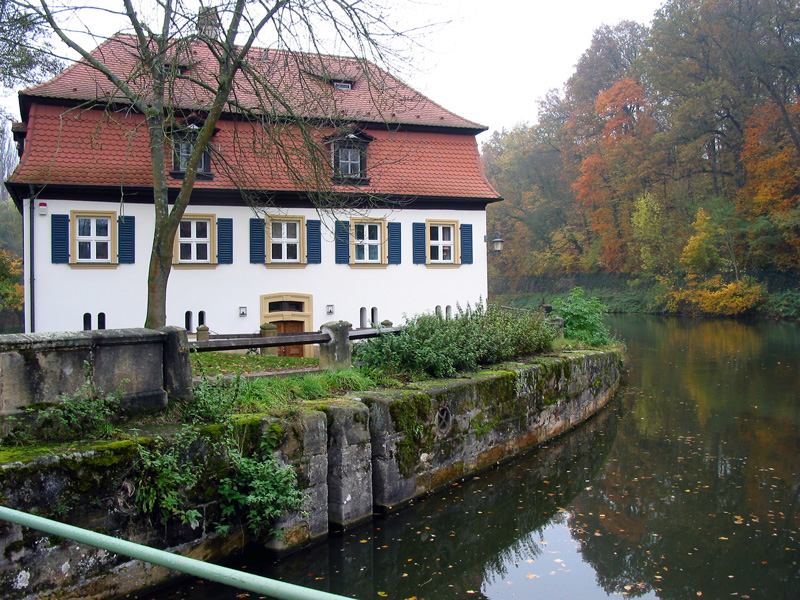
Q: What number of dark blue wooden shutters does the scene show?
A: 9